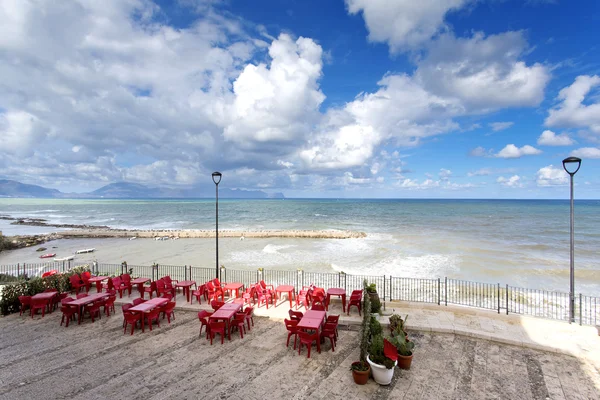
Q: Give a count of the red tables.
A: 11